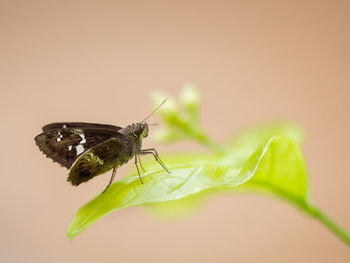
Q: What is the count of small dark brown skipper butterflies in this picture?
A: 1